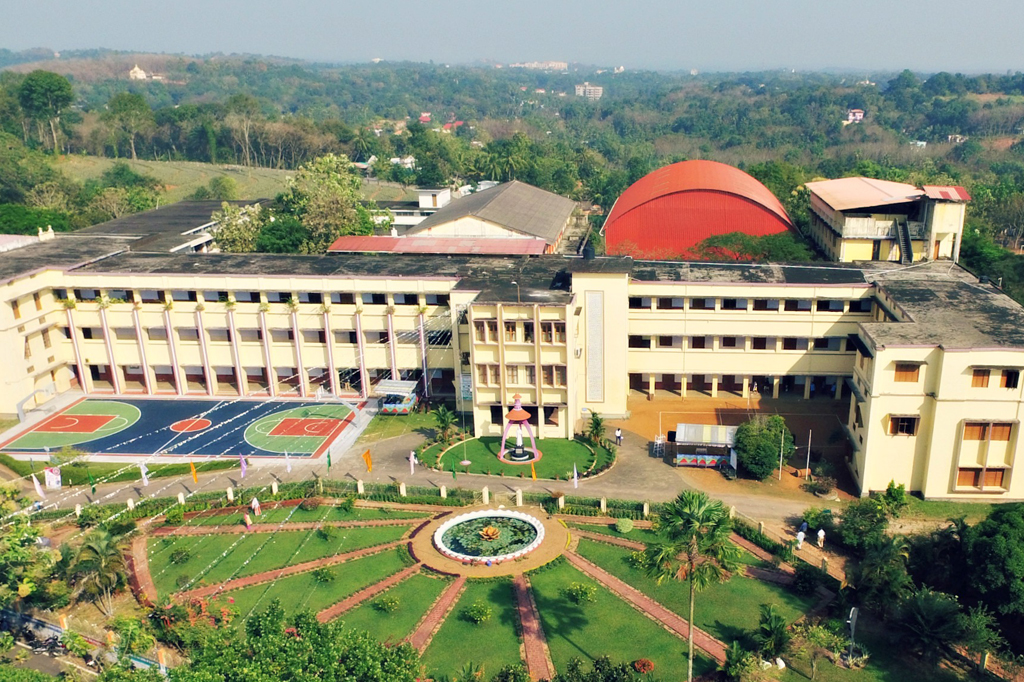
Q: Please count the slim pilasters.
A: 12